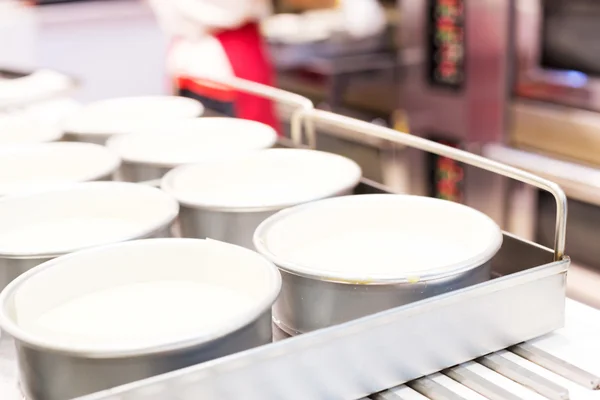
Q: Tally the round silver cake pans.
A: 8